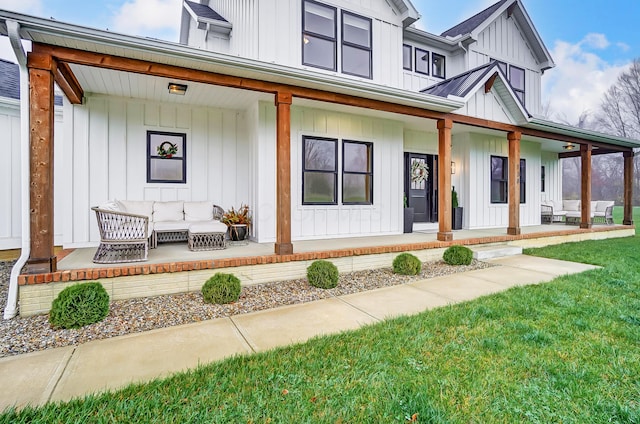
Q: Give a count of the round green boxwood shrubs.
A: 5